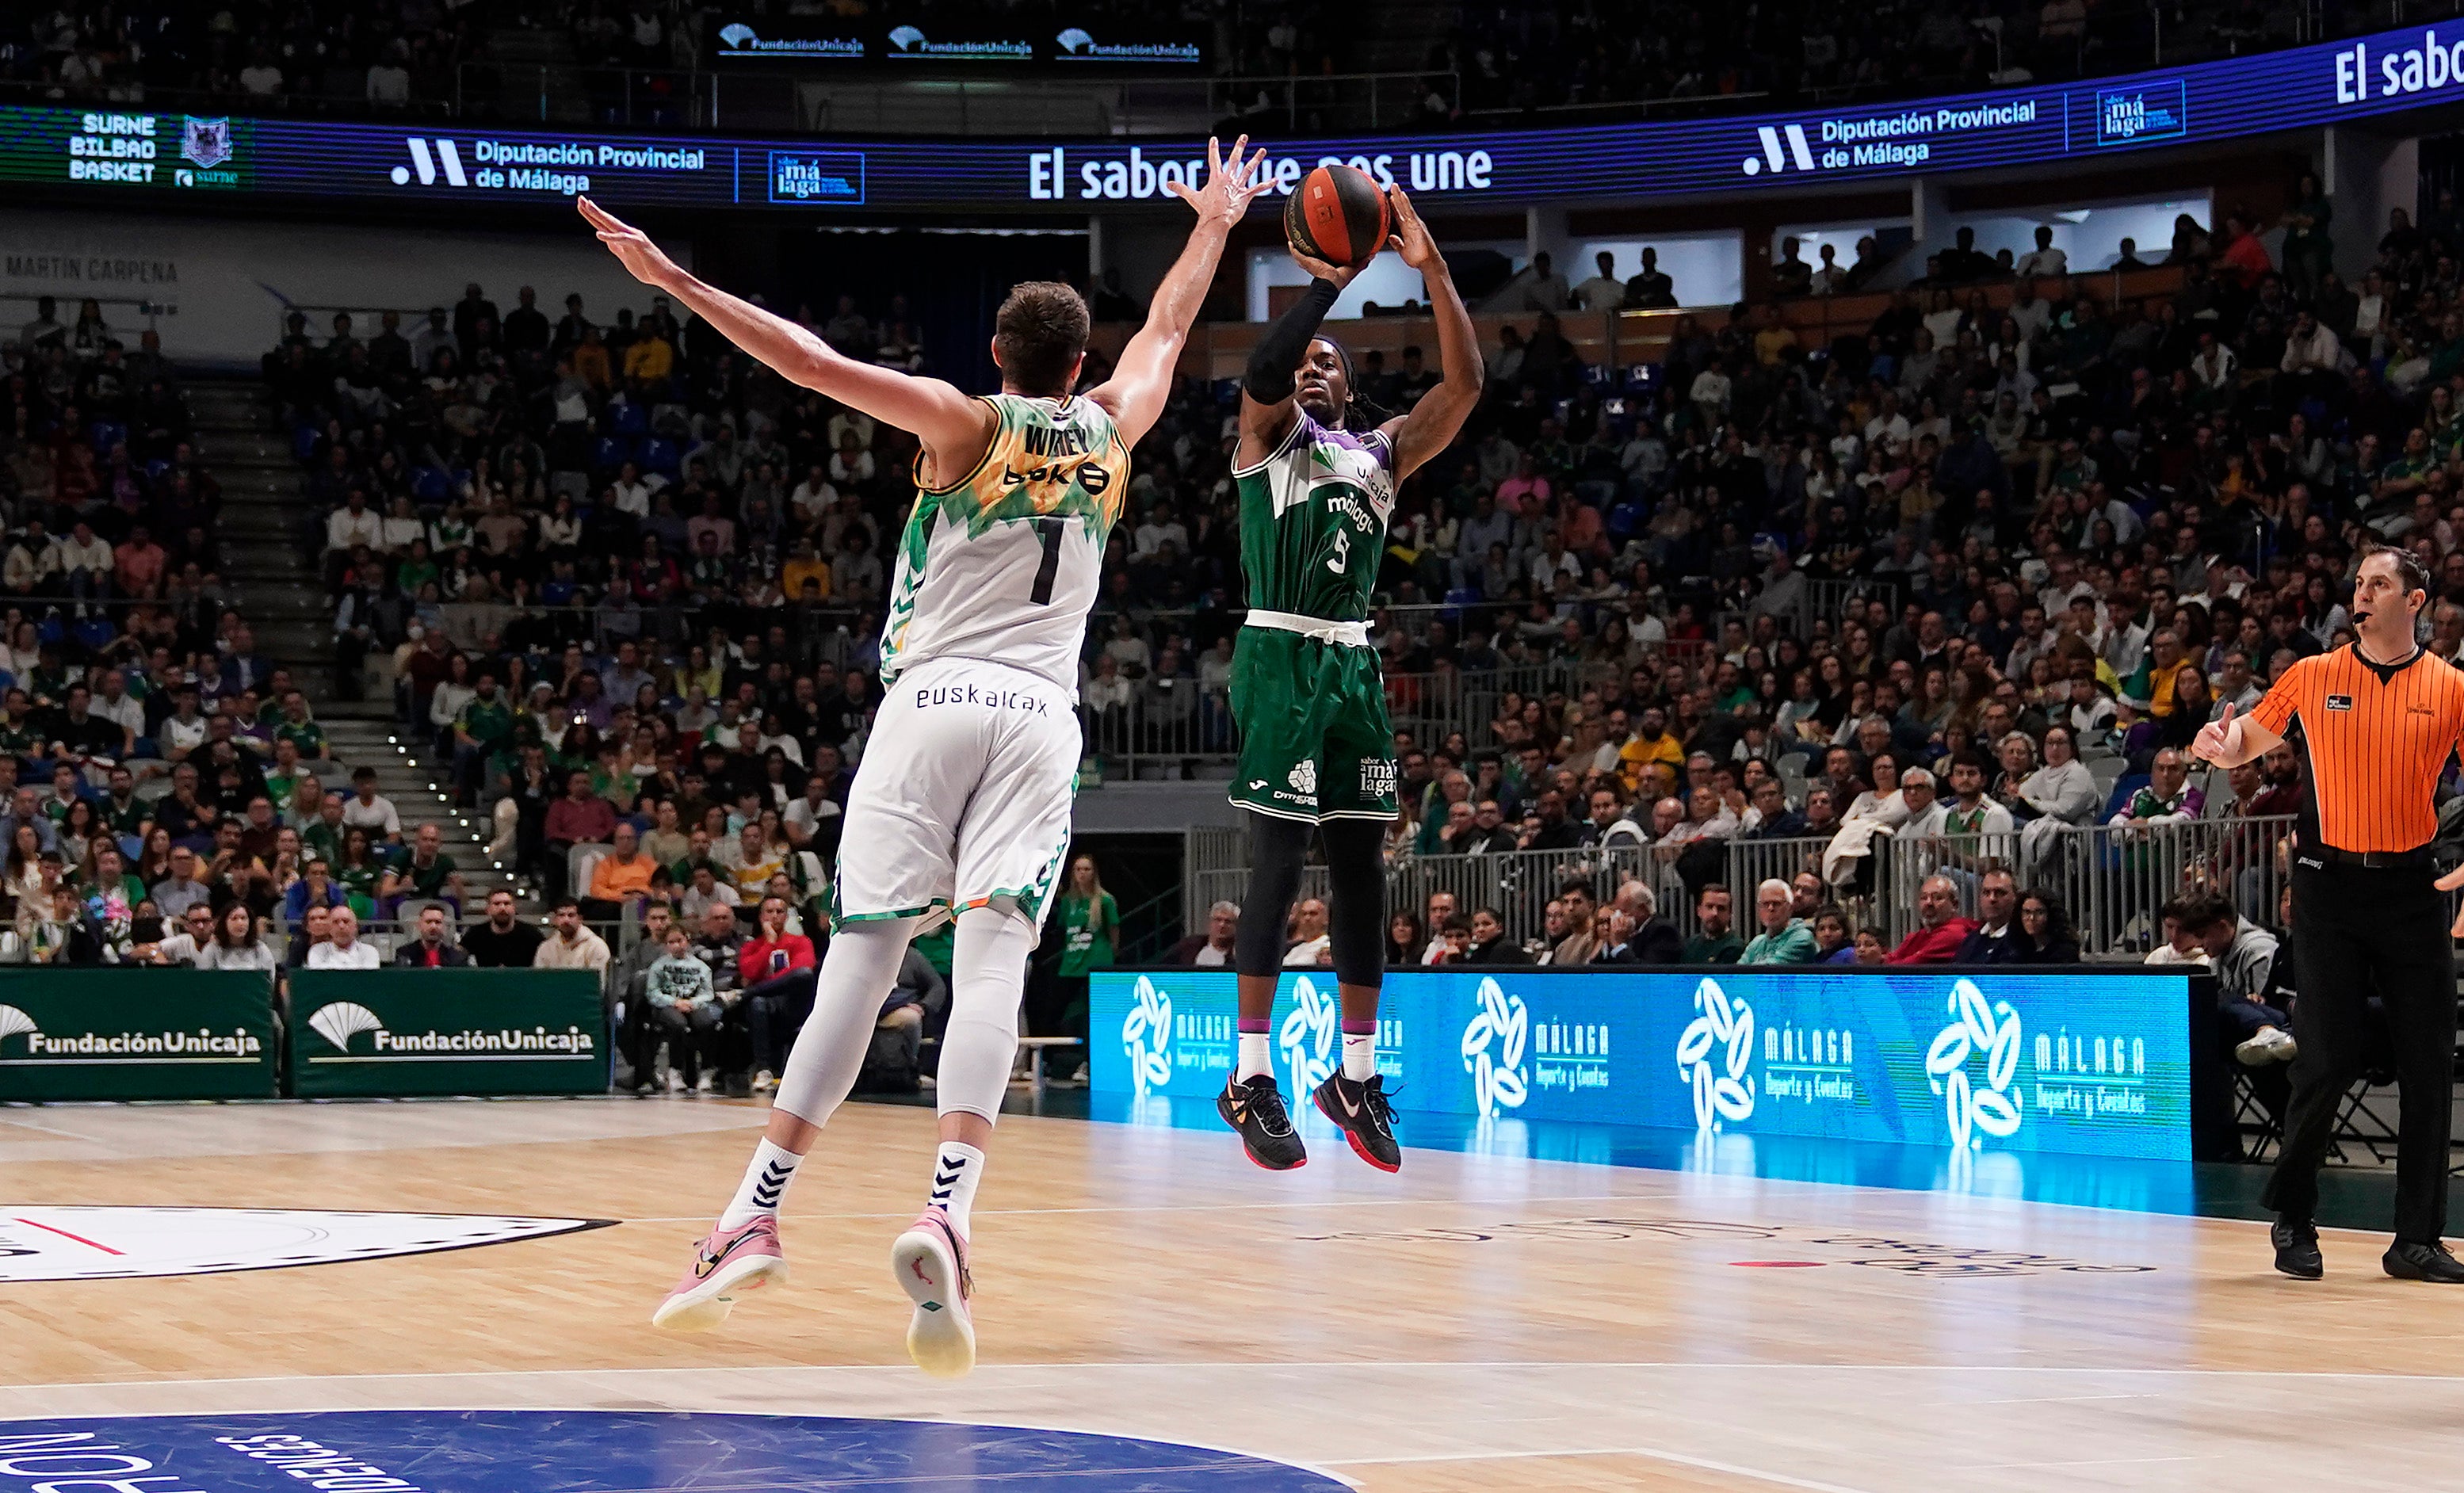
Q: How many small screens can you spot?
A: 3